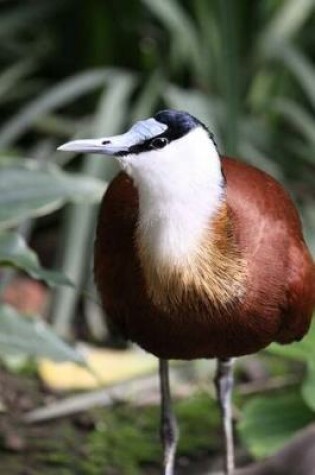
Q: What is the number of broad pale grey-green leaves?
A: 3